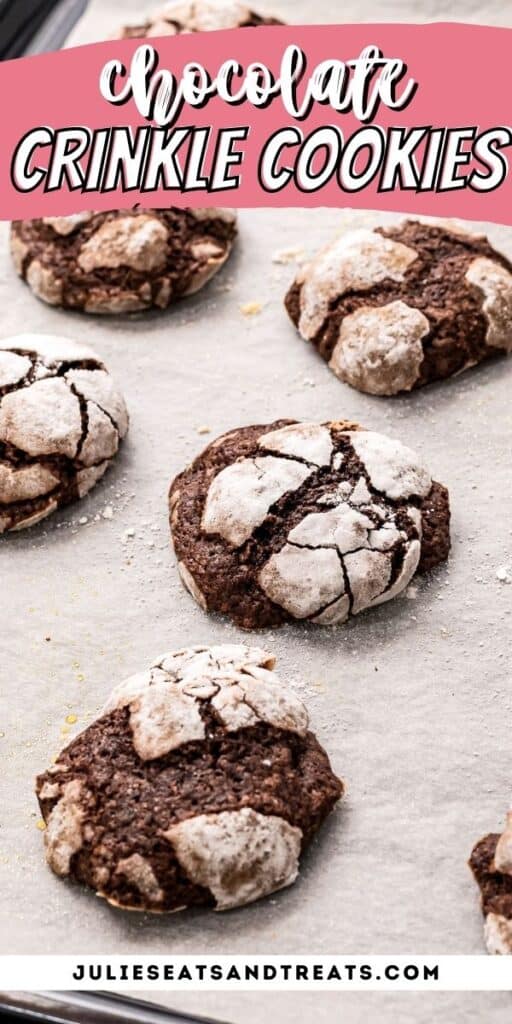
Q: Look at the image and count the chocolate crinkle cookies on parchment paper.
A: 7